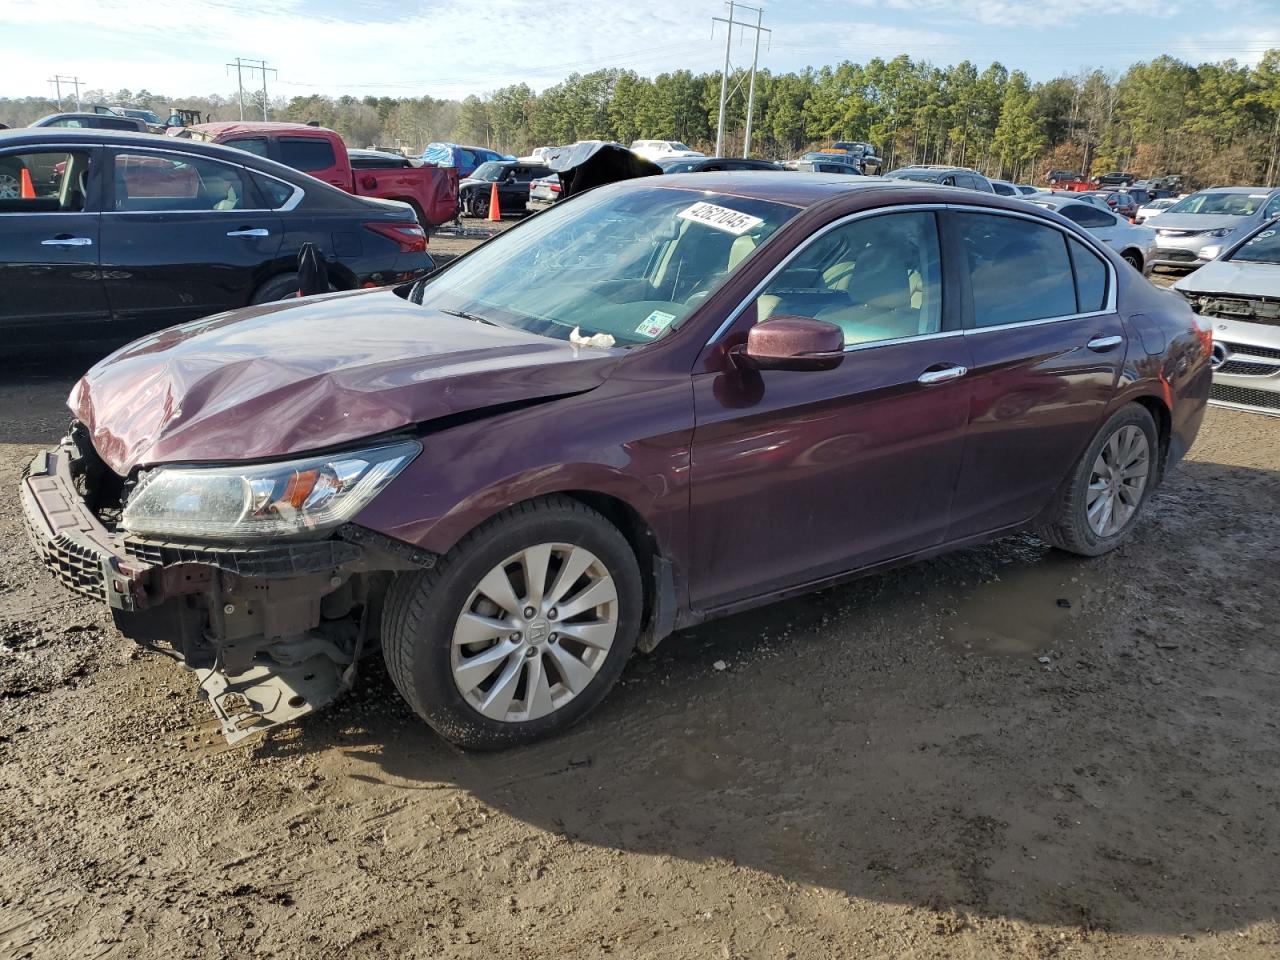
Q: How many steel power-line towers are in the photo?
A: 3